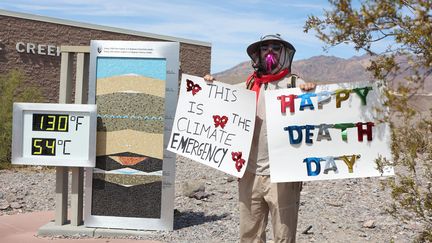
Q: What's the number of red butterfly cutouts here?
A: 3